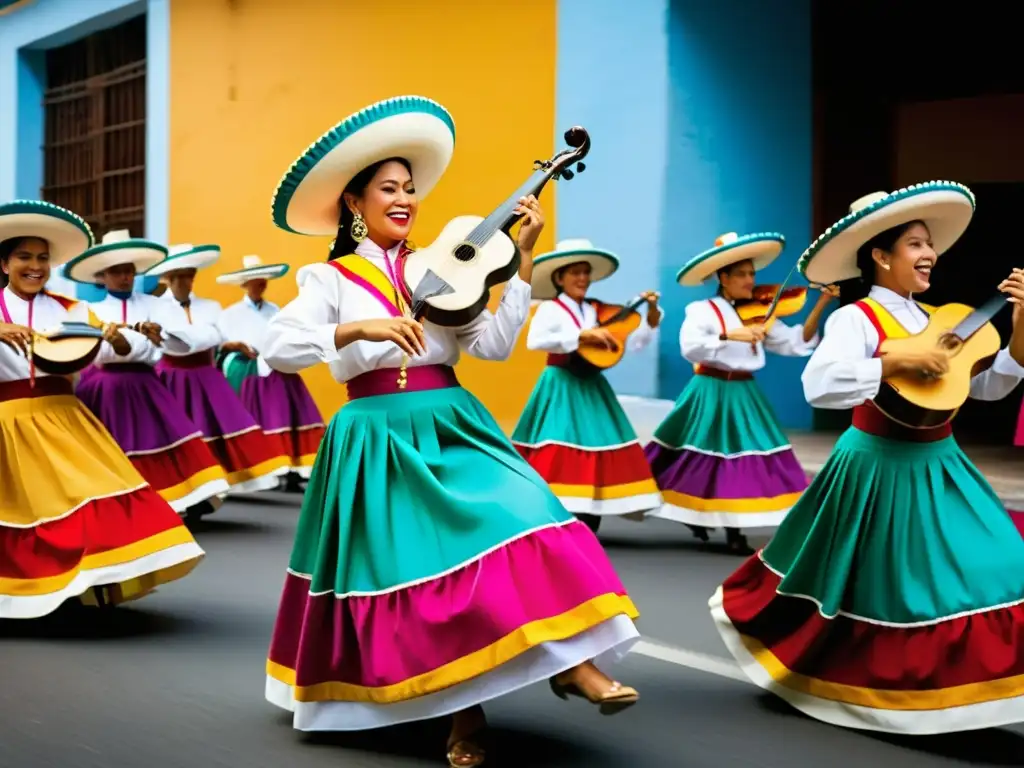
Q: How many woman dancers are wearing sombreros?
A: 8